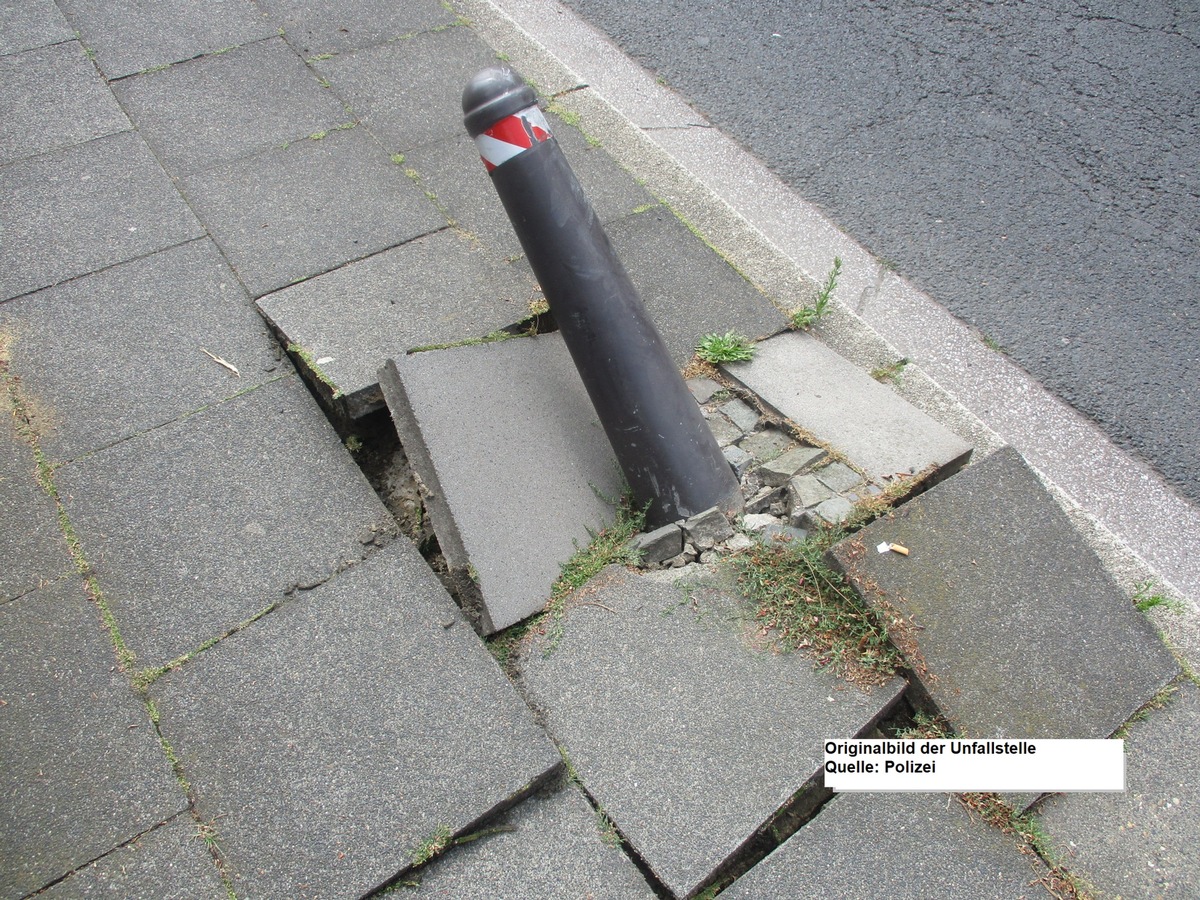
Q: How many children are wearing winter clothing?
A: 0